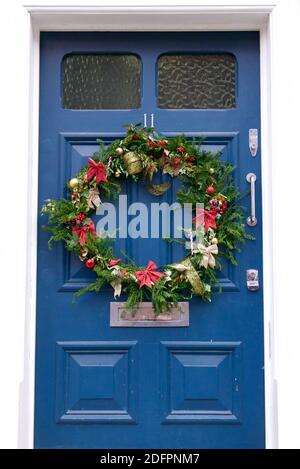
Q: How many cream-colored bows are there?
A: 3